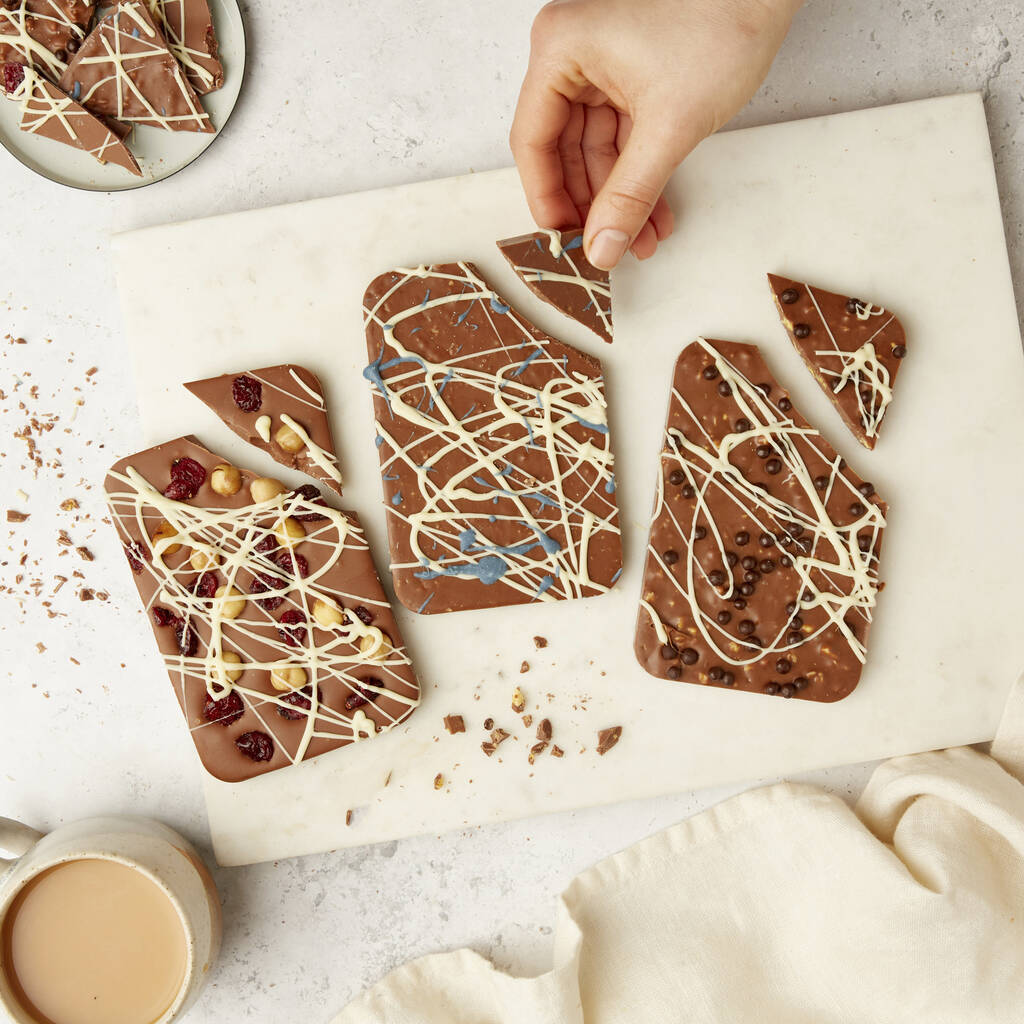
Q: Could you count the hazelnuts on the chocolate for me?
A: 11